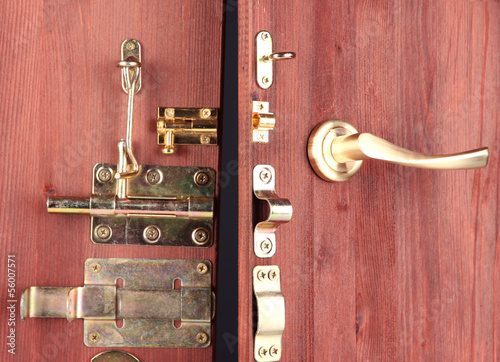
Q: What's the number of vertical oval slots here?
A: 4